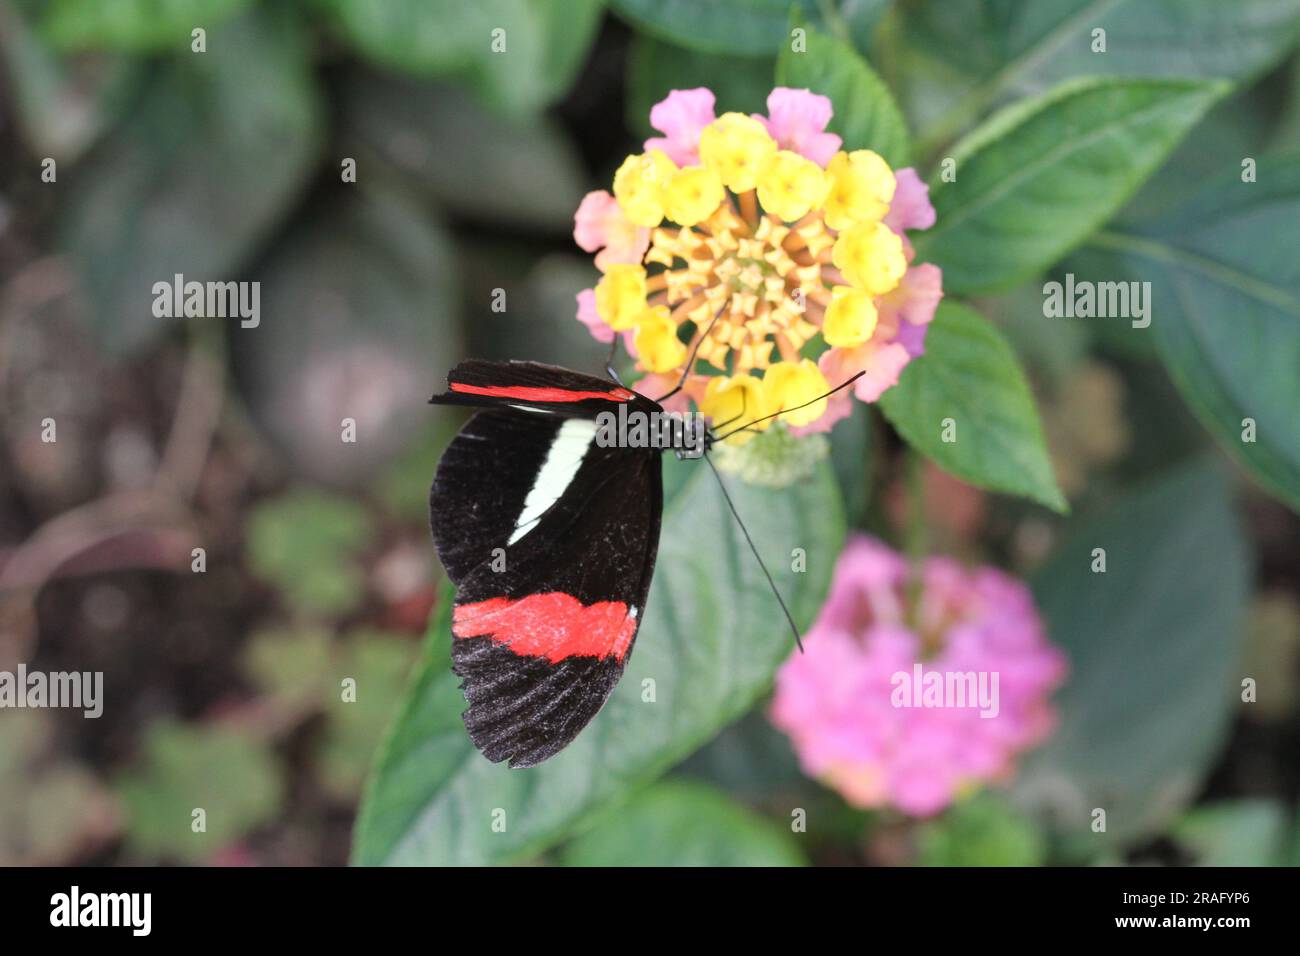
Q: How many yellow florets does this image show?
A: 11